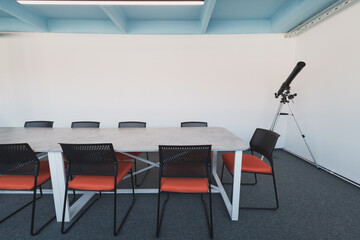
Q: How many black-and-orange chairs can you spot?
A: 8